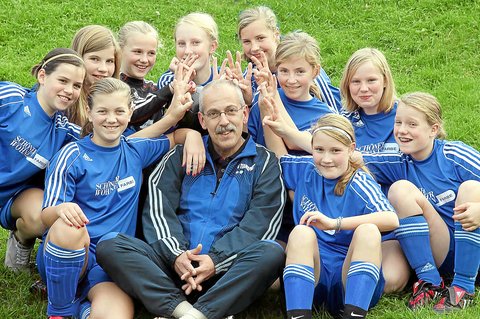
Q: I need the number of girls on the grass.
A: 10